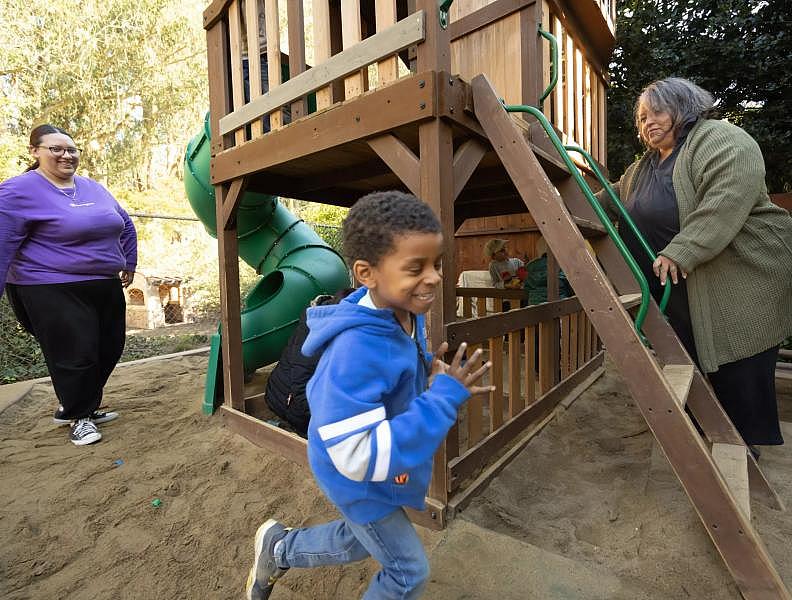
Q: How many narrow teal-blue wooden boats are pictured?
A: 0